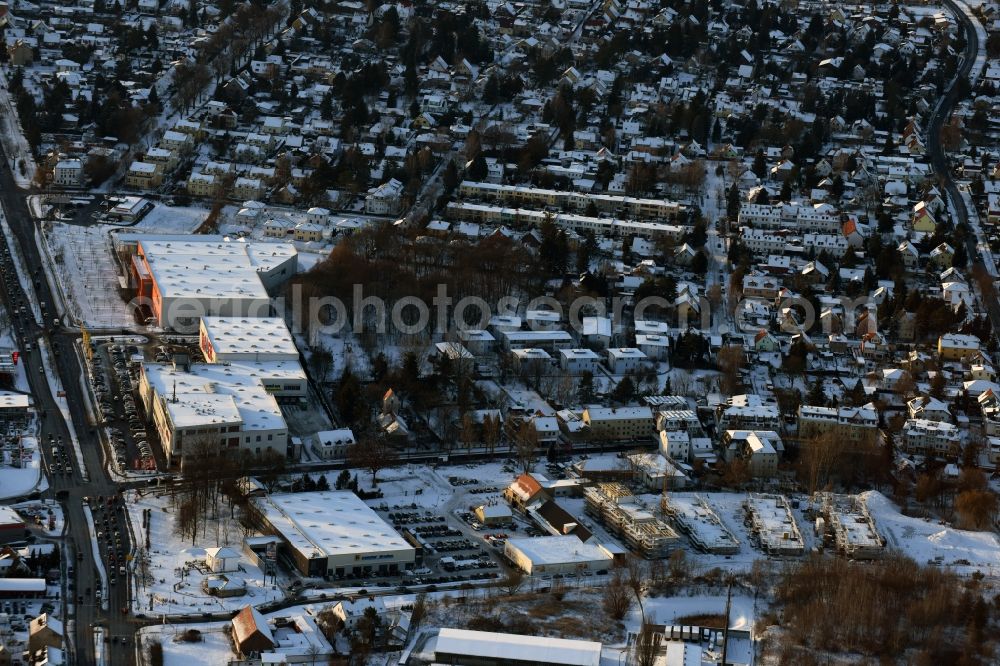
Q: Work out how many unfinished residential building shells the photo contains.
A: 4